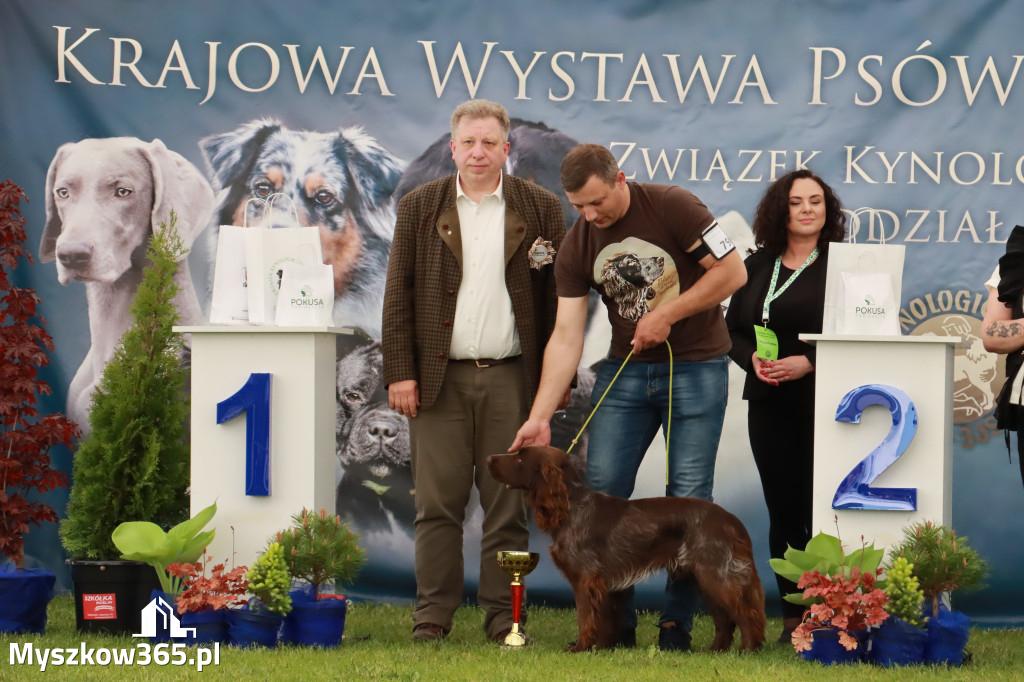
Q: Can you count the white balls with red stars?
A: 0